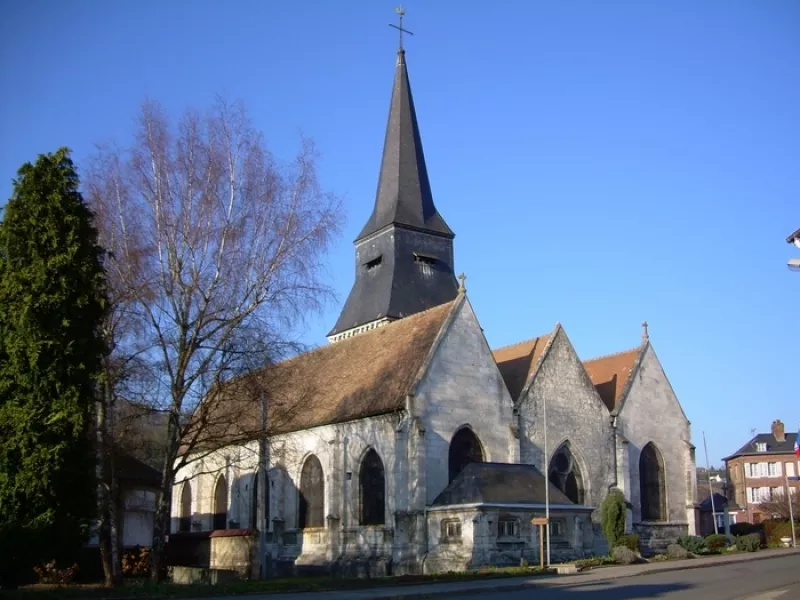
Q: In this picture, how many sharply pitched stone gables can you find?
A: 3